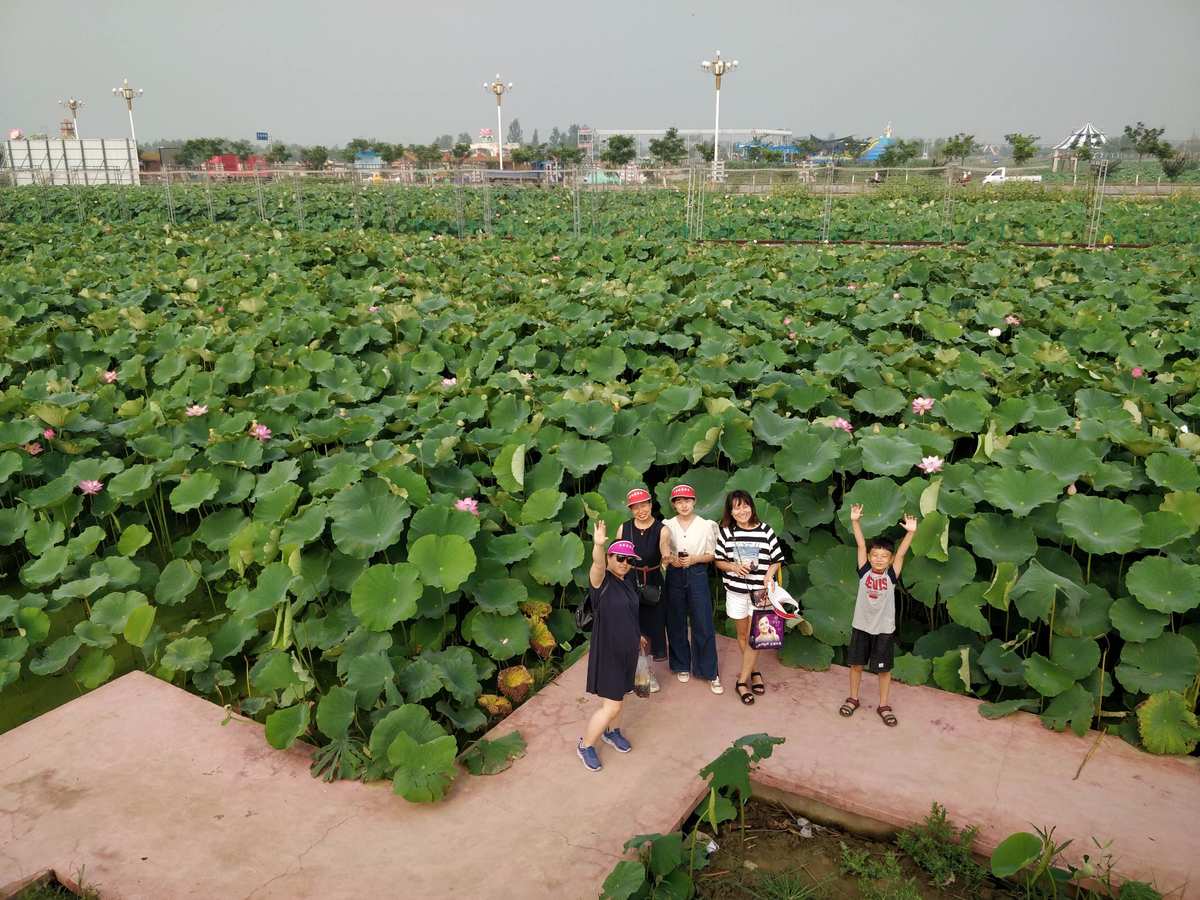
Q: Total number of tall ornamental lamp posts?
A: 4